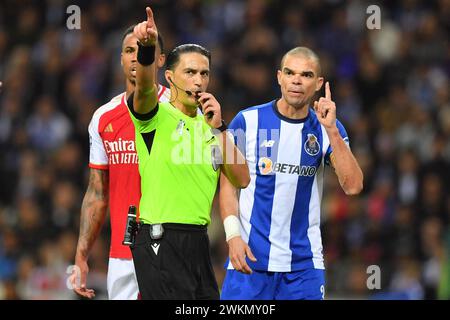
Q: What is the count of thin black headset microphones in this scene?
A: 1